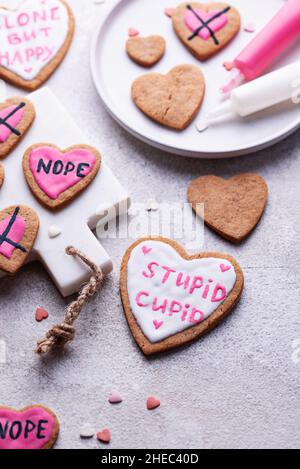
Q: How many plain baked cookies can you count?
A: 3